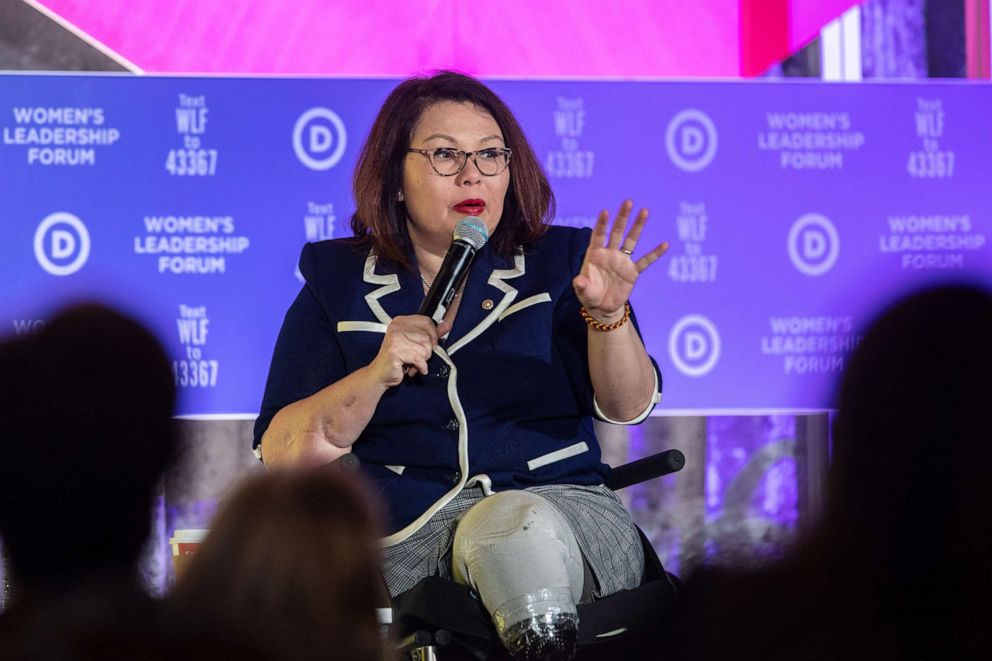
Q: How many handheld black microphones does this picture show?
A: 1